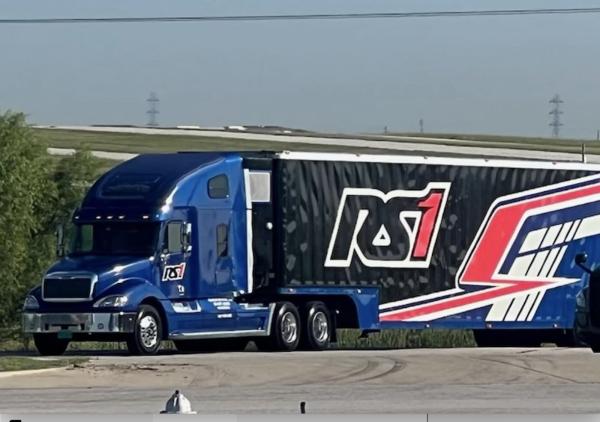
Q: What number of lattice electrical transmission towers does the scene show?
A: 2